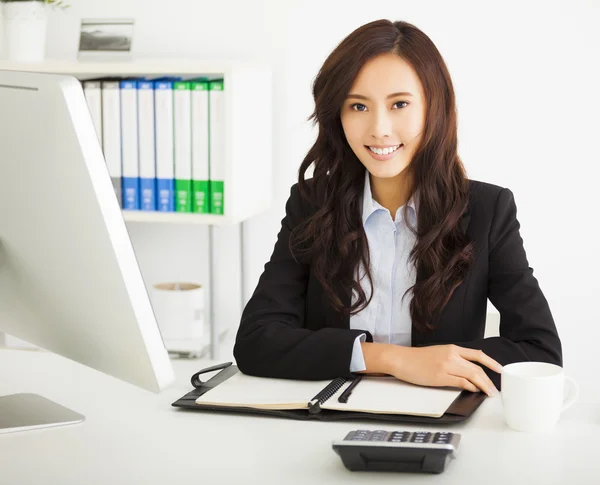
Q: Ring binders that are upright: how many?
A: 8